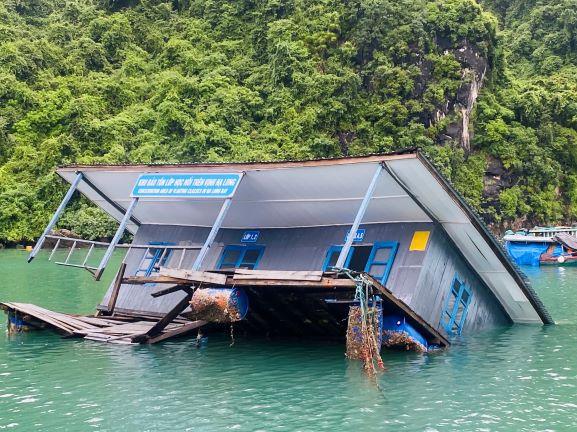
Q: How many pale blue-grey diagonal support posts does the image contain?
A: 4